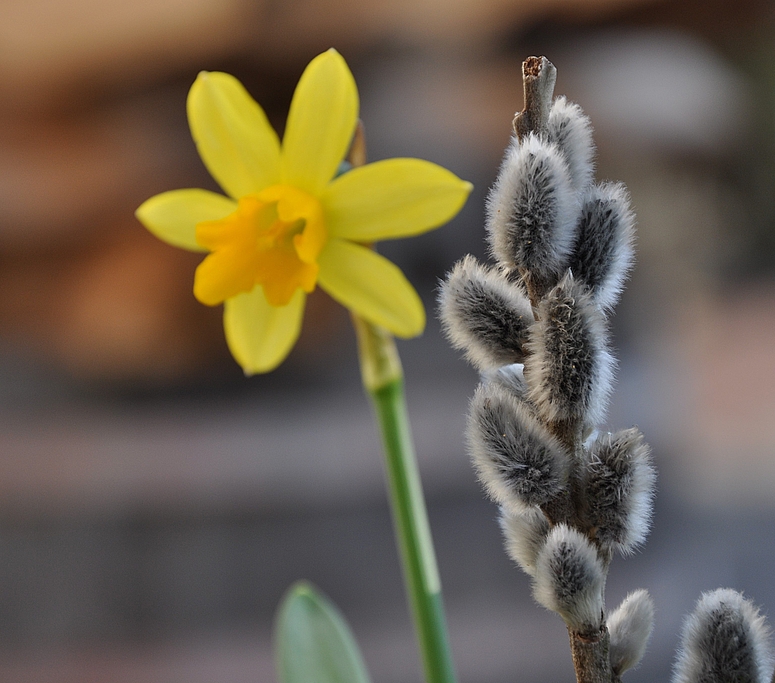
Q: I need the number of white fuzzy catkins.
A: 12